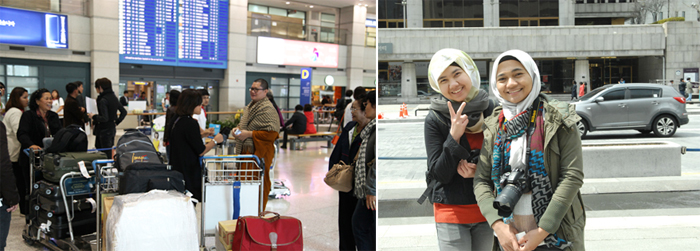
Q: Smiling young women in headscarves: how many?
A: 2